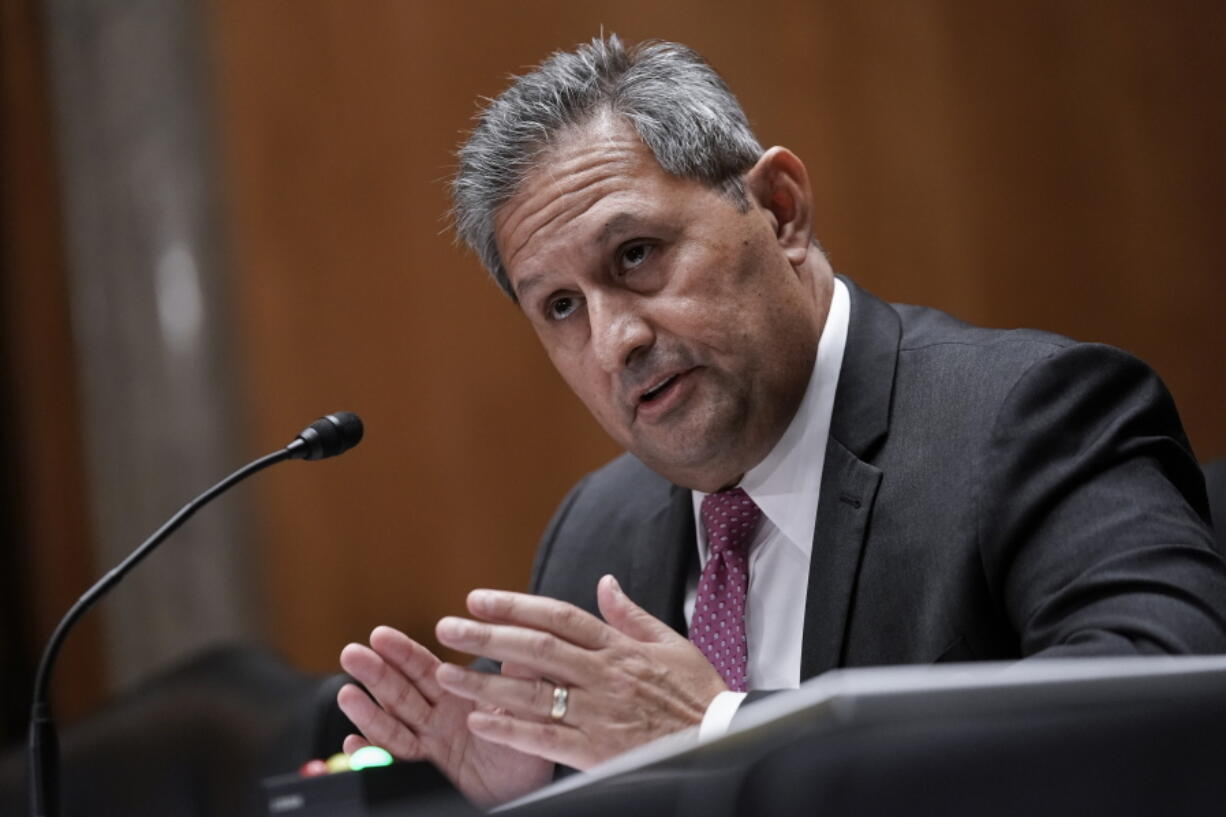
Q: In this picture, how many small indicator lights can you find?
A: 3